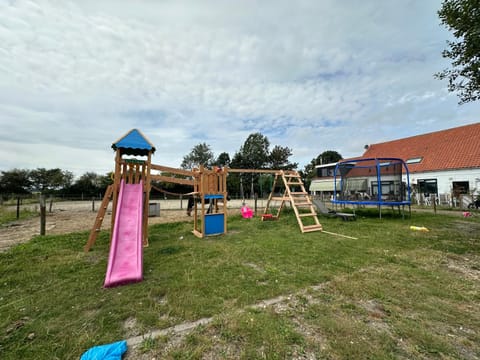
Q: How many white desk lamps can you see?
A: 0